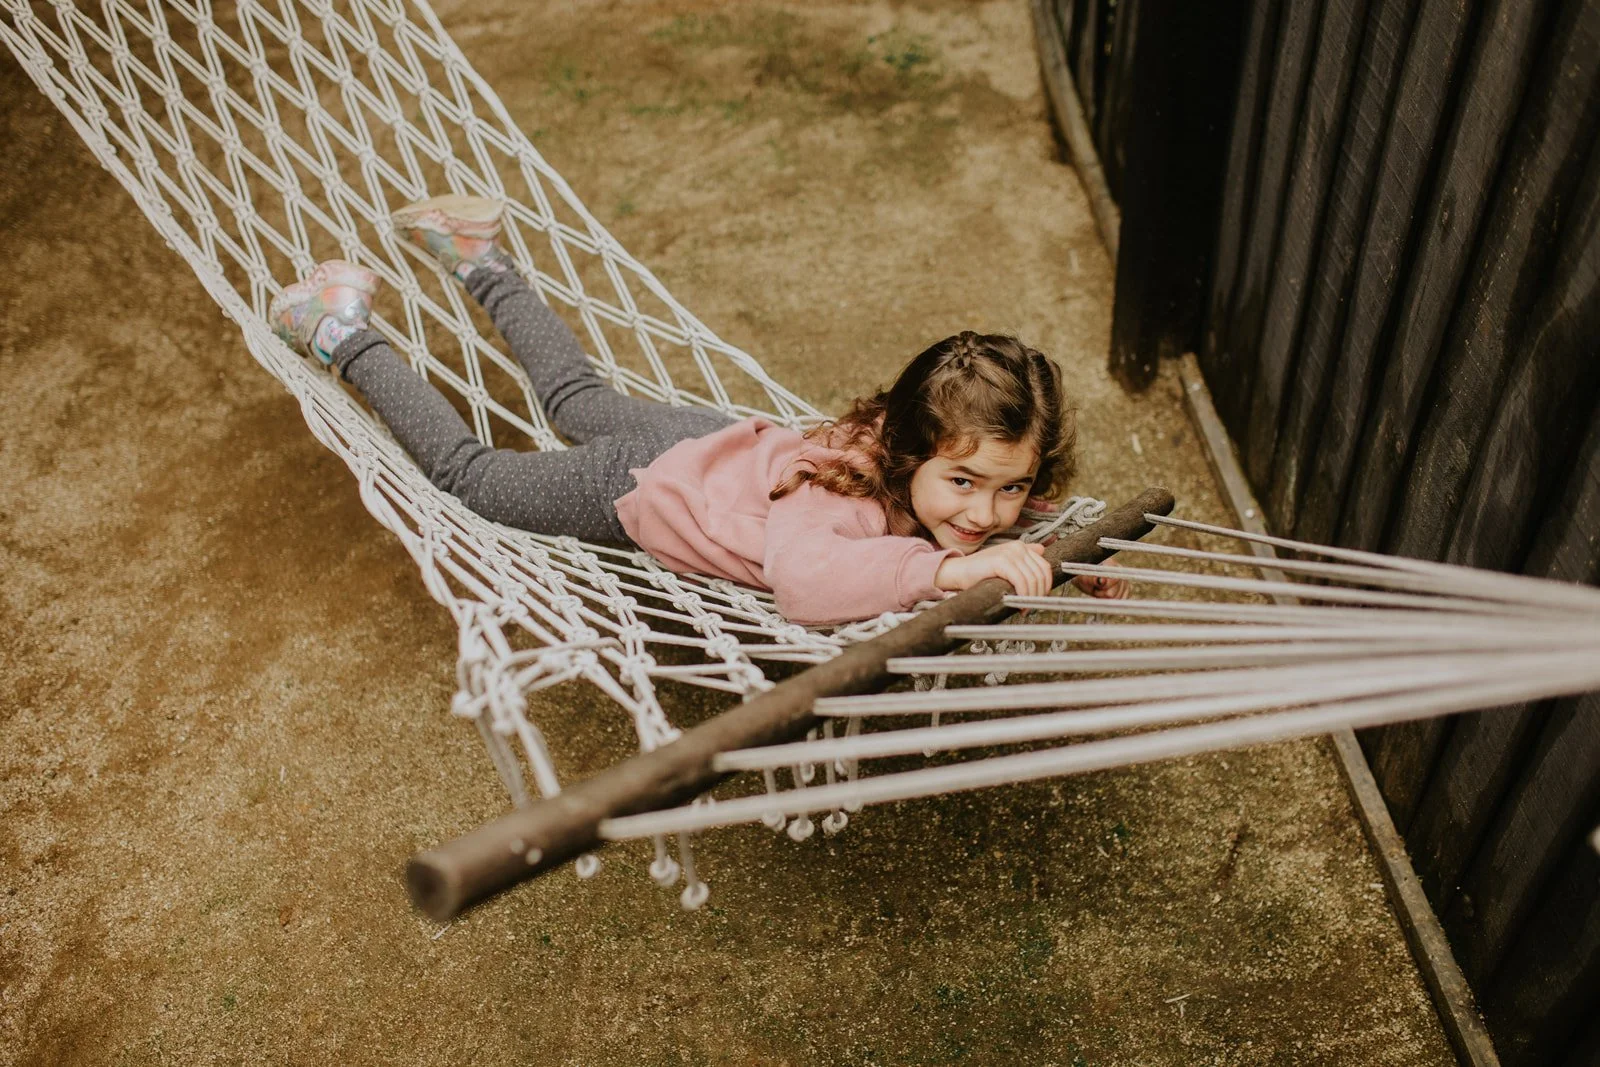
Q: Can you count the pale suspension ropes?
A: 9